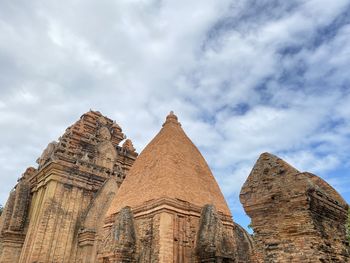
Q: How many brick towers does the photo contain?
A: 3